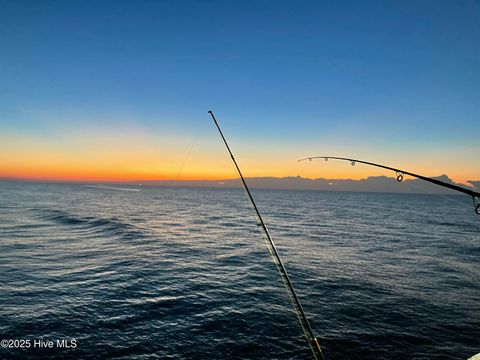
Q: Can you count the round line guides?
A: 5